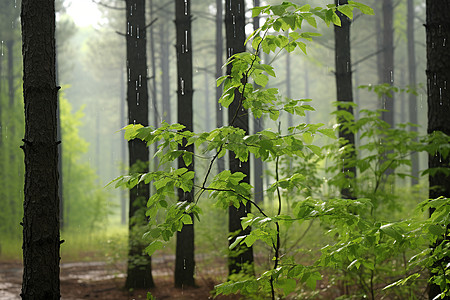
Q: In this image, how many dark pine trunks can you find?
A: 6